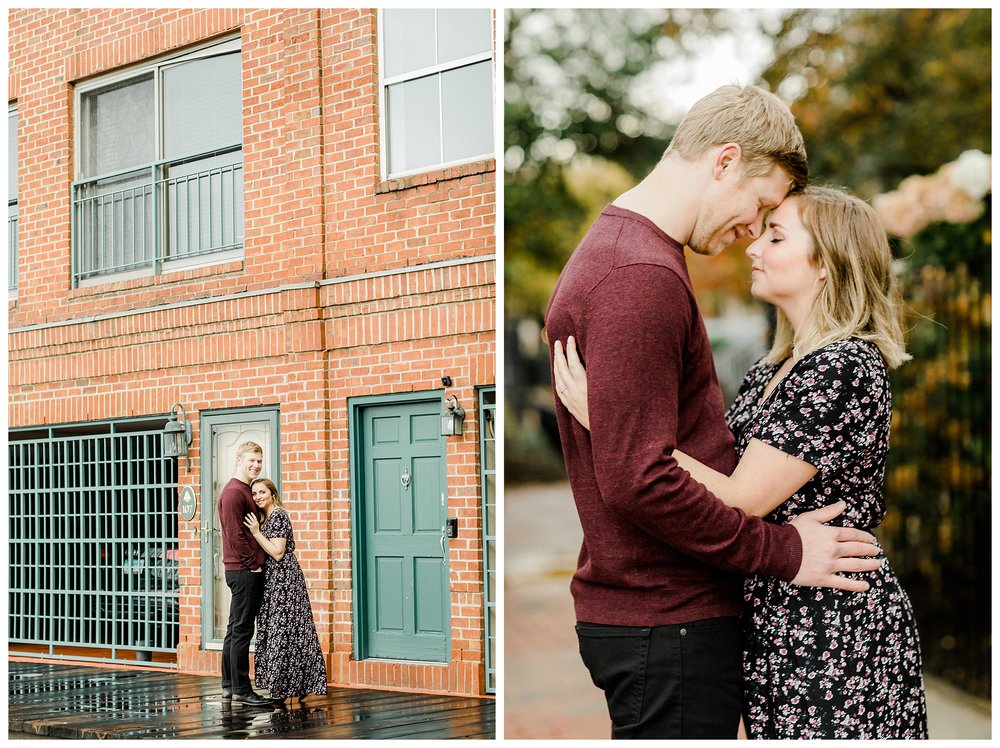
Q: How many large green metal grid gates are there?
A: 1